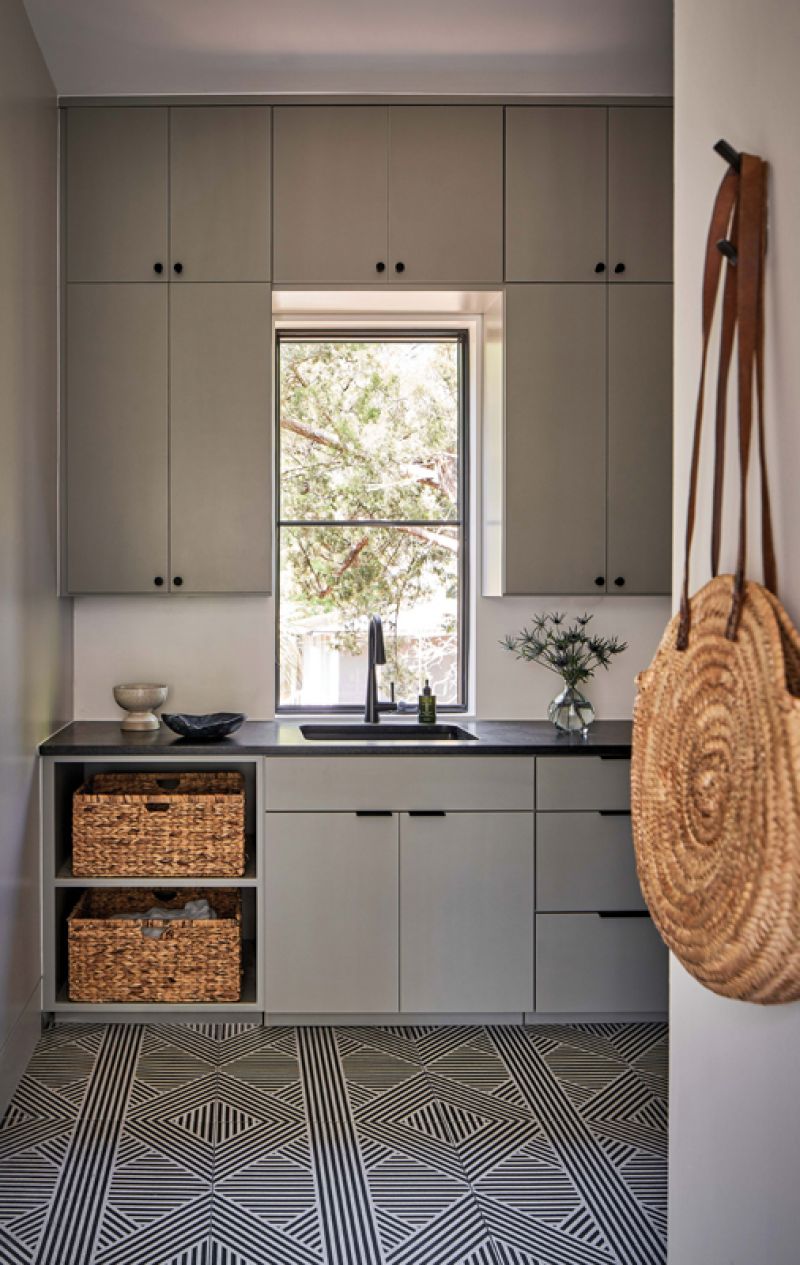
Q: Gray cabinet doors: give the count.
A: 12